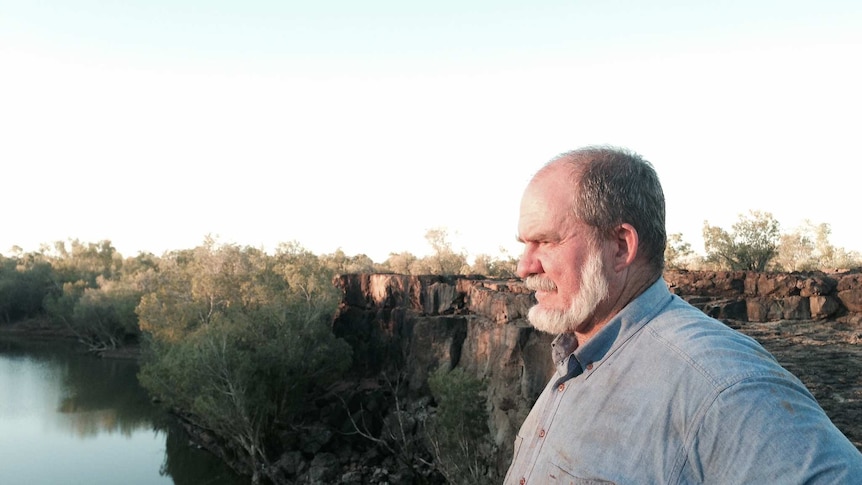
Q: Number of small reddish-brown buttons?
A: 4